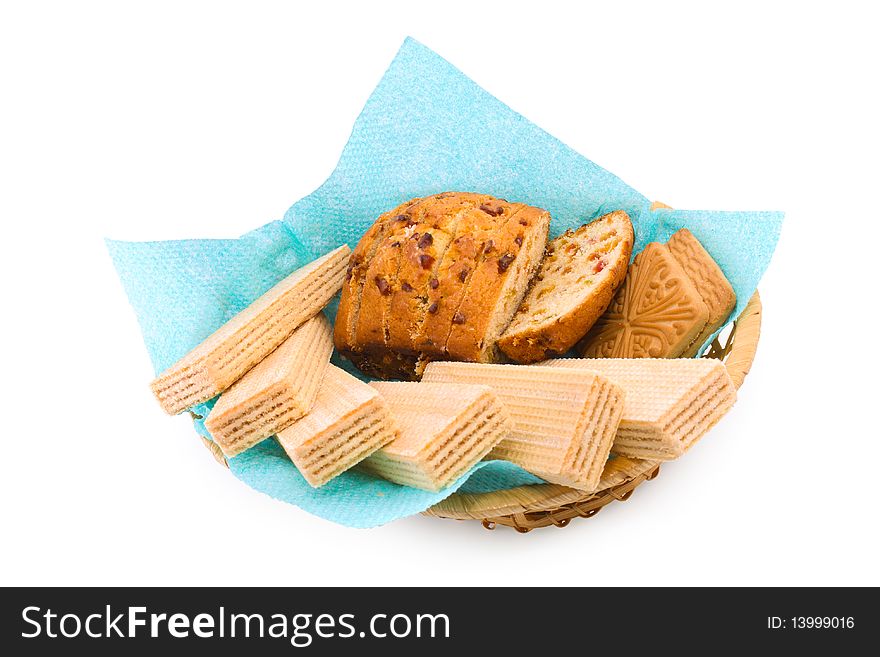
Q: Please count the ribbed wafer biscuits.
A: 6